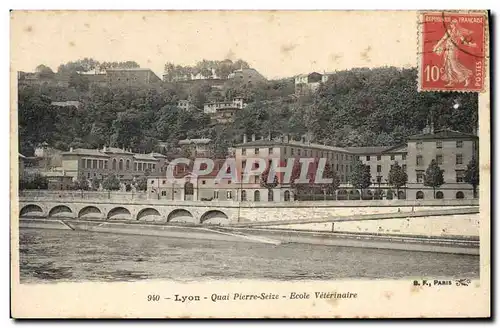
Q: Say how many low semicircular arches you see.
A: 7